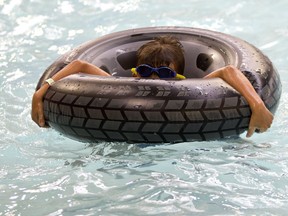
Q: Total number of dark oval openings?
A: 3